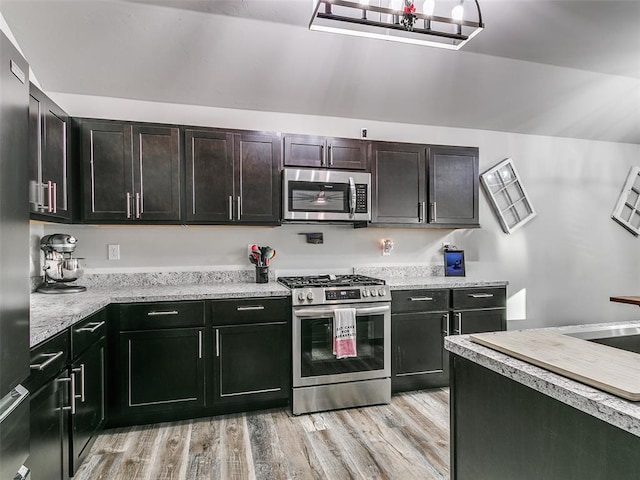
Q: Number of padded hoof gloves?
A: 0